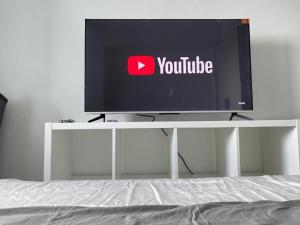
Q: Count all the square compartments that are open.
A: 4